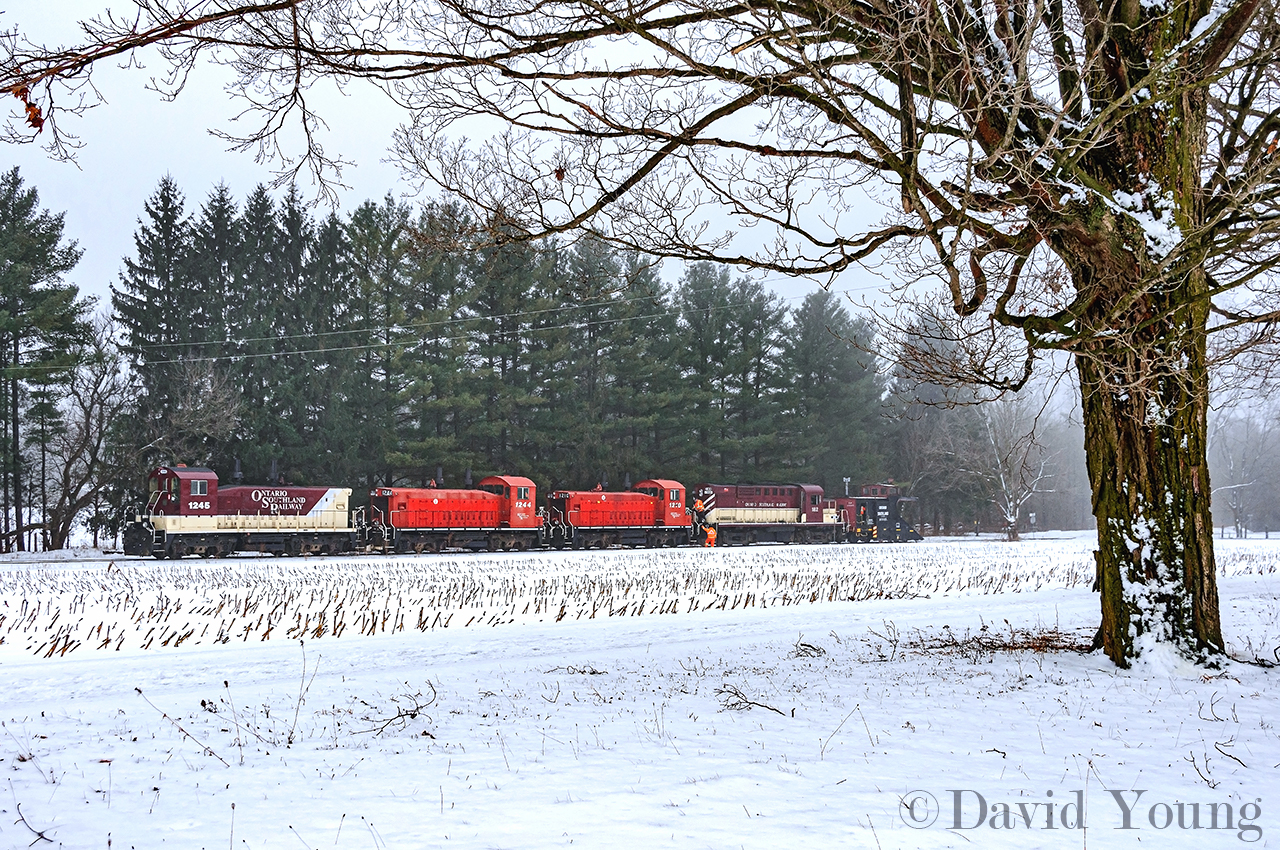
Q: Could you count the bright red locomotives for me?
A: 2